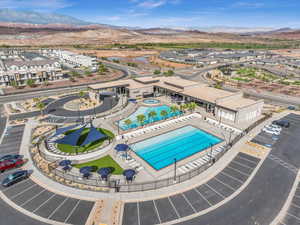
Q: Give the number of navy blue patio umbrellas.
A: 5